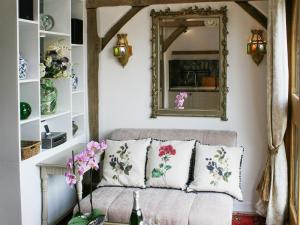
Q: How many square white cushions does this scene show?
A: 3